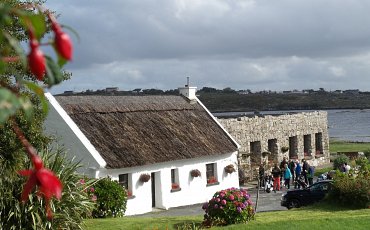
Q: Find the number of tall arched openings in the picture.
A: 5